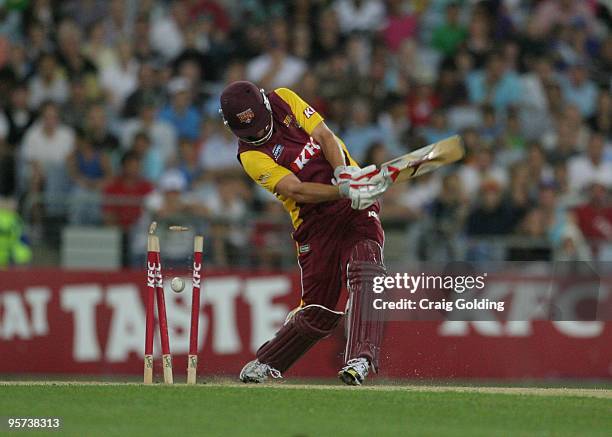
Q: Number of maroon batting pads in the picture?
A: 2